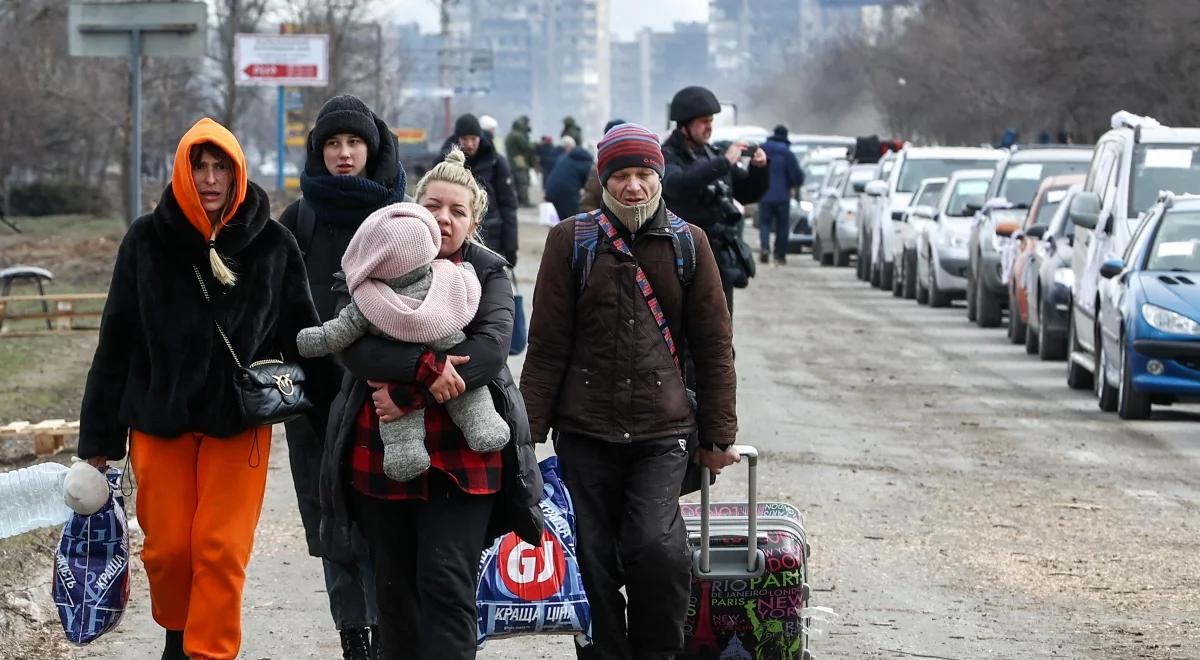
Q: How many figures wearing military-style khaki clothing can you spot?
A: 2